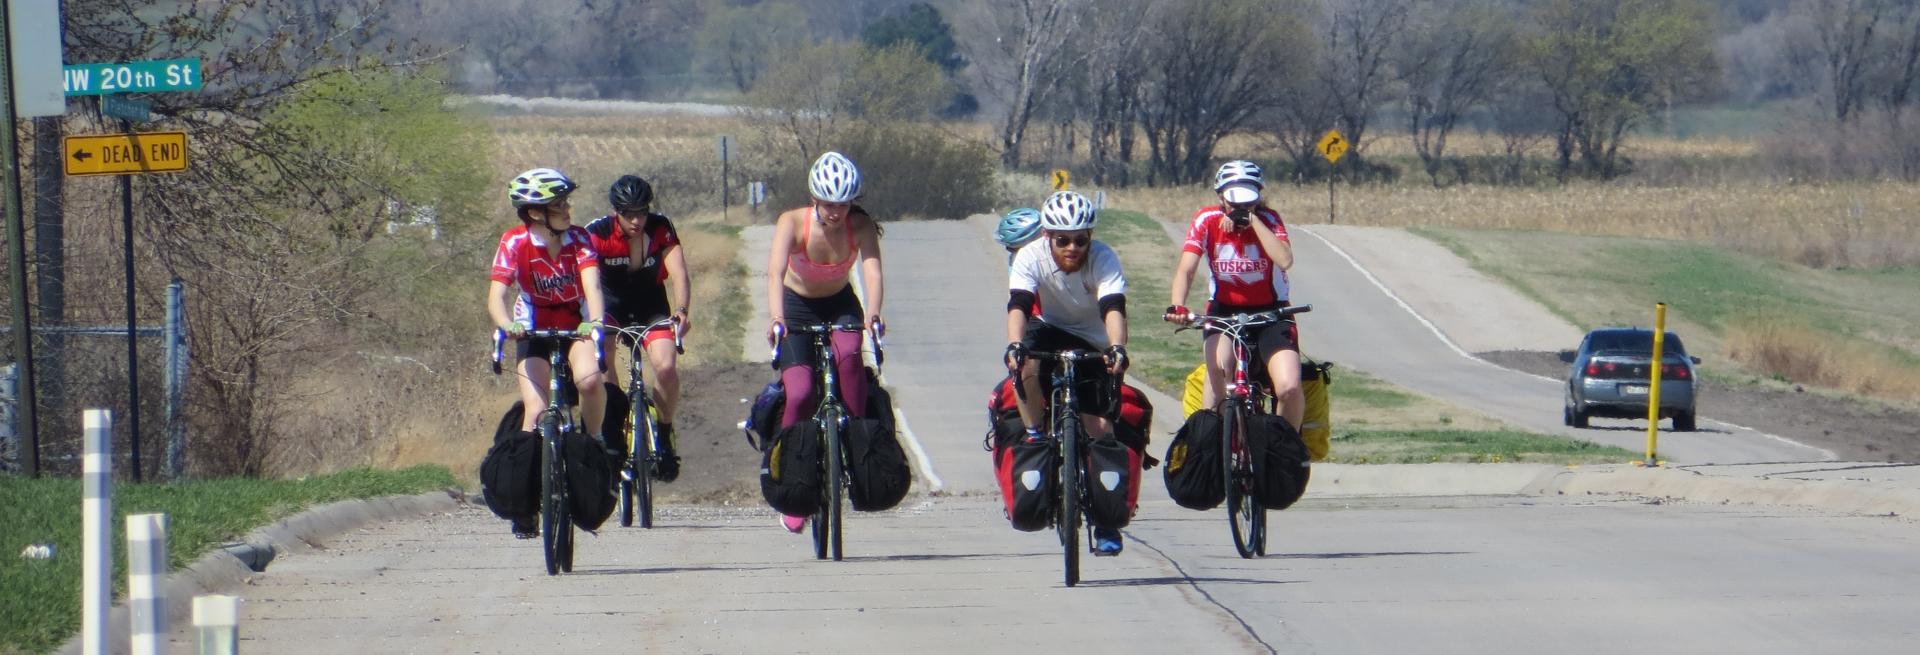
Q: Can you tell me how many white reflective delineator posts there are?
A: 3